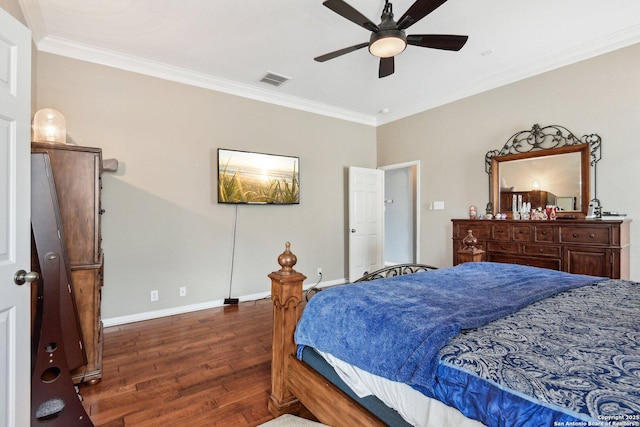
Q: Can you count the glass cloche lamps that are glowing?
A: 1